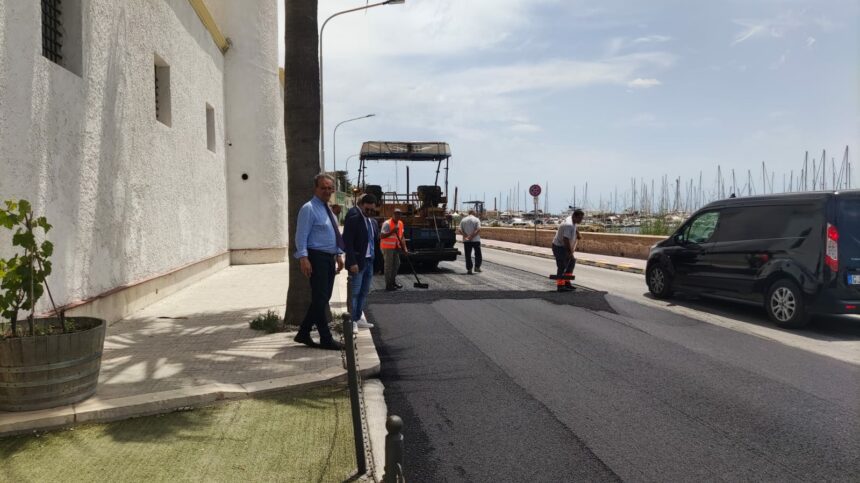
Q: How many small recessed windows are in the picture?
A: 3